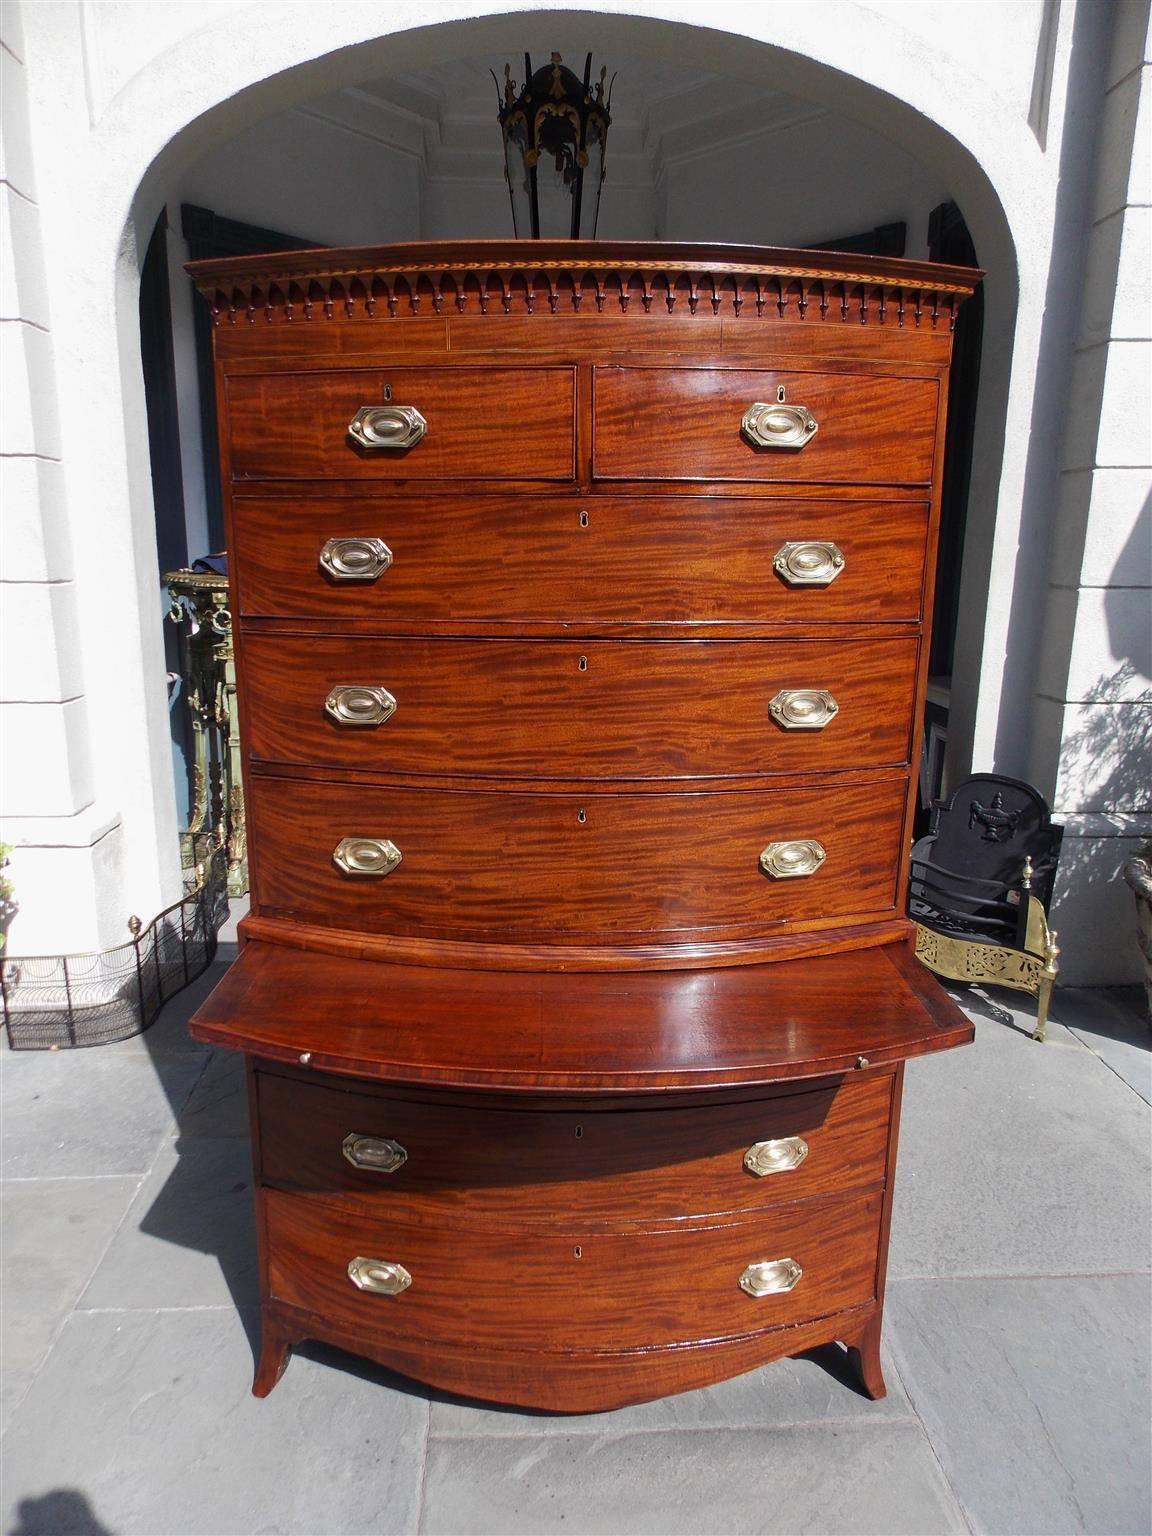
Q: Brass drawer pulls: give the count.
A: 12